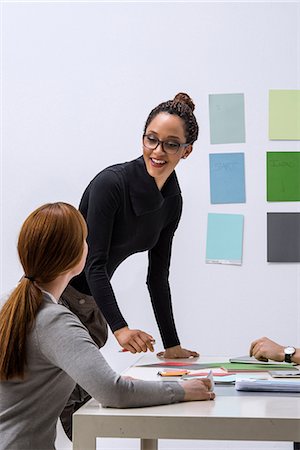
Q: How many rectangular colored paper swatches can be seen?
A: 6